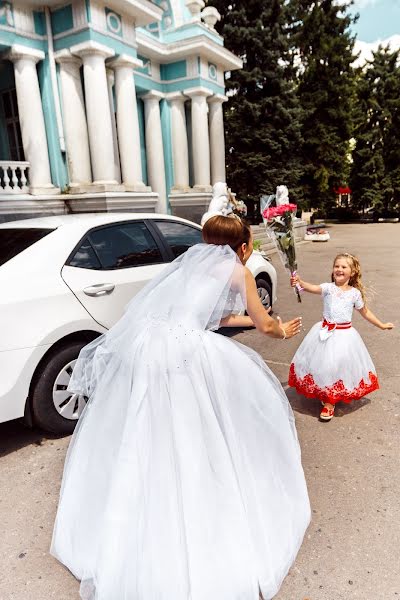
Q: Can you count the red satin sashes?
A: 1